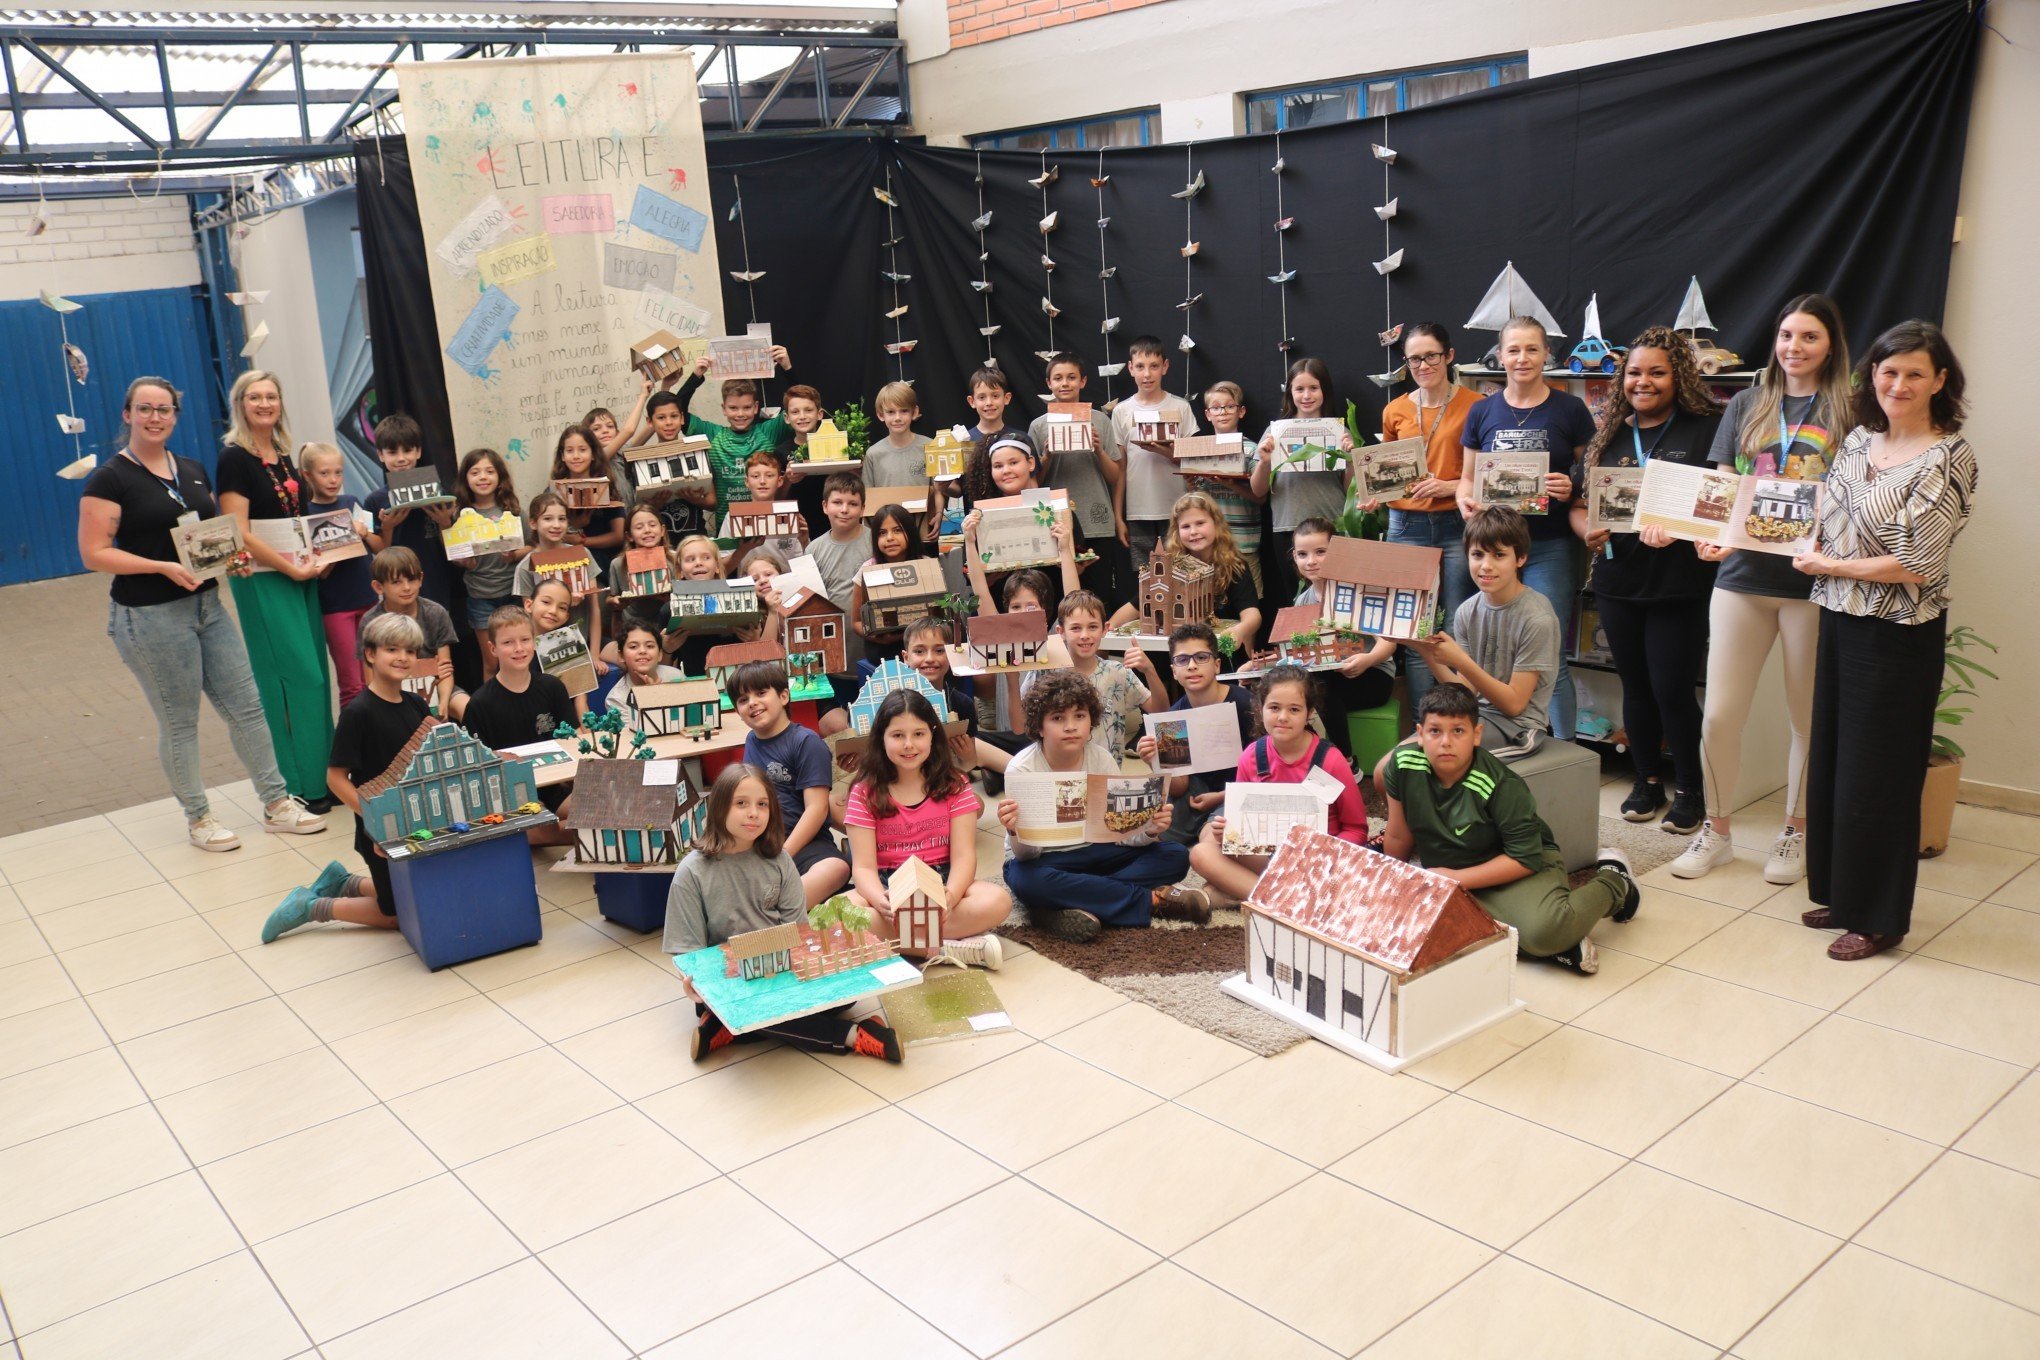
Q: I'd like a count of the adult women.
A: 7